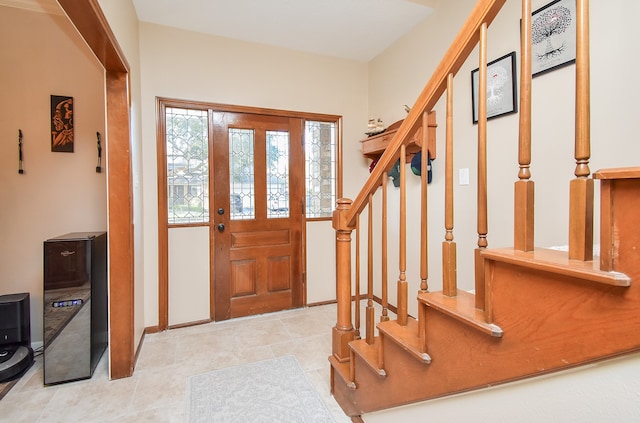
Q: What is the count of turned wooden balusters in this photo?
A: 9